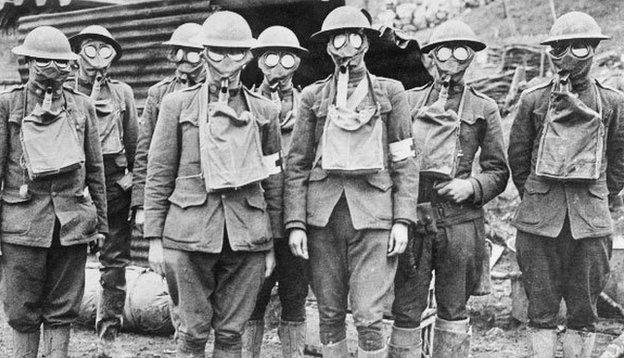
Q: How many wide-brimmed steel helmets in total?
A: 8